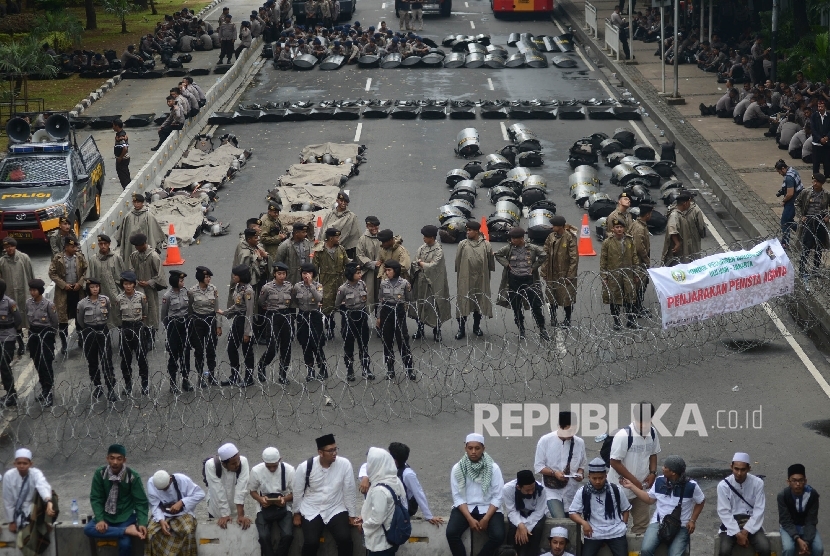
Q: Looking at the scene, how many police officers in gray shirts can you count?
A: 11